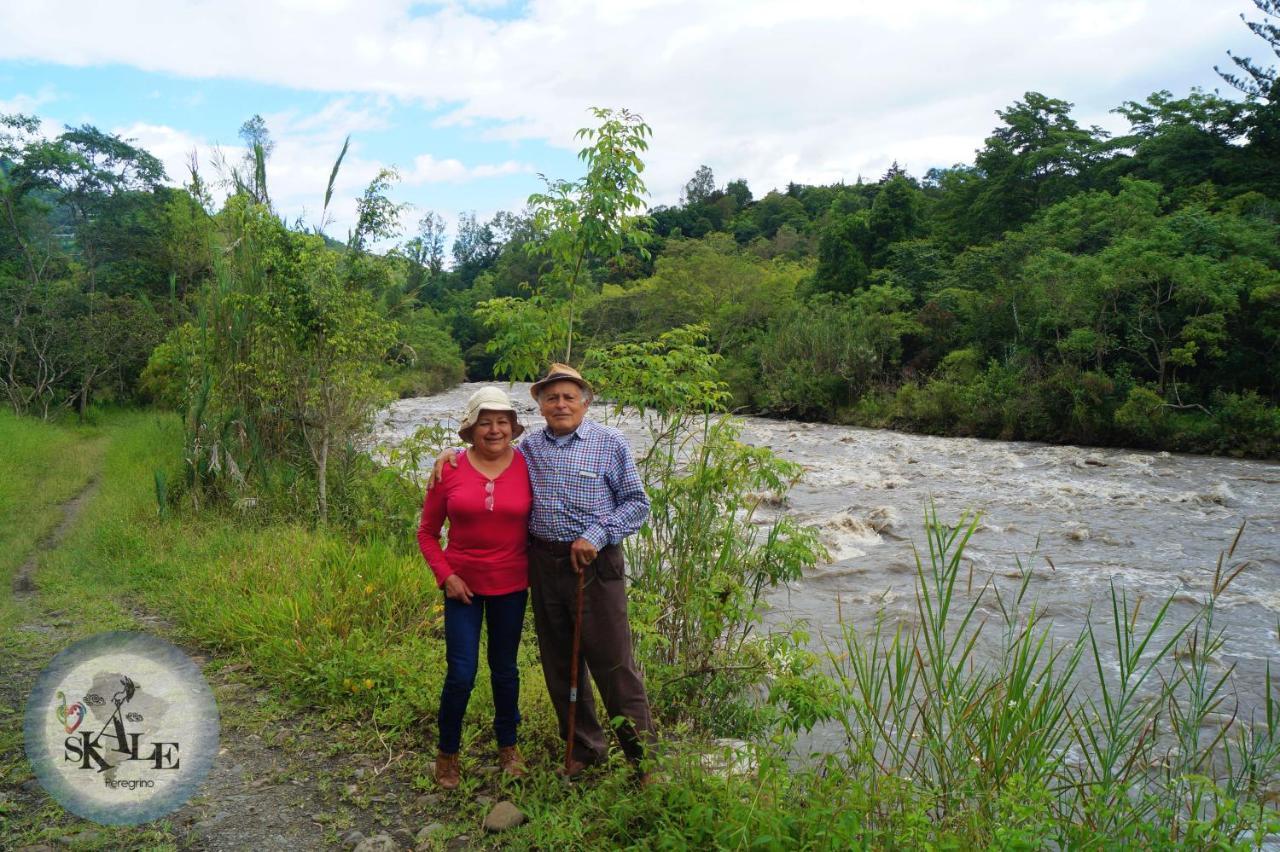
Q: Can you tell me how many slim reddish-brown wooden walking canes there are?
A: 1